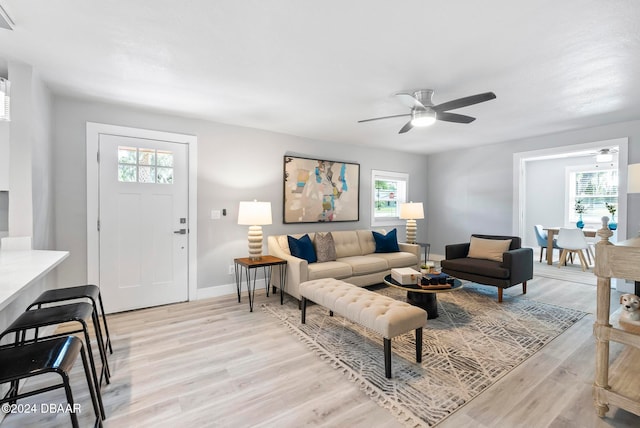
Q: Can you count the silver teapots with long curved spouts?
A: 0